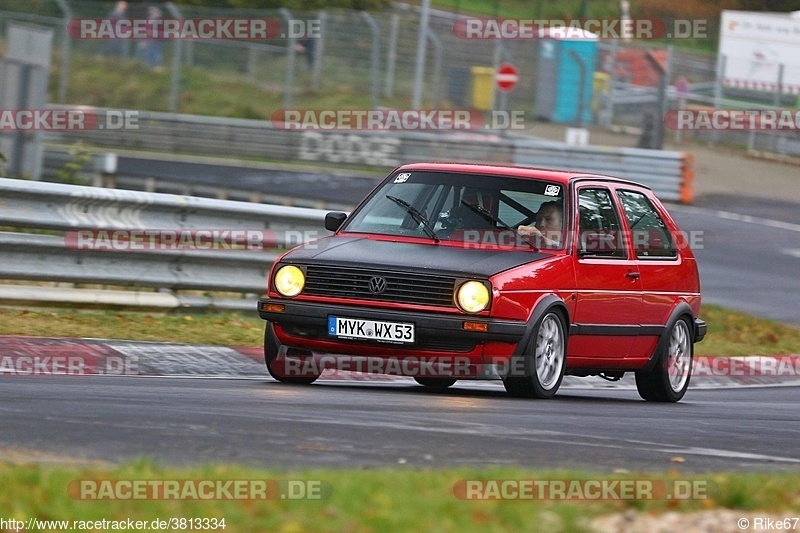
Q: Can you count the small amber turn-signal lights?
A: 2